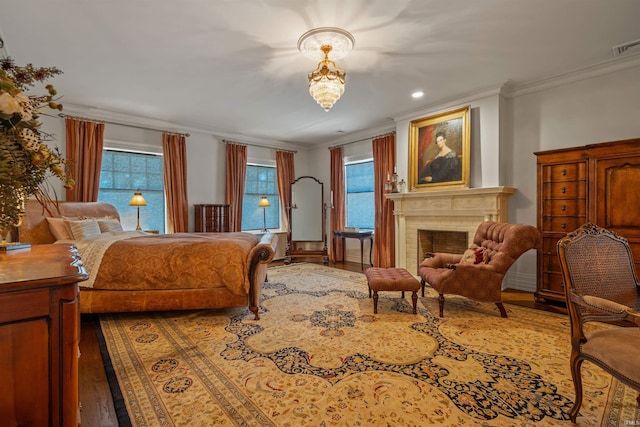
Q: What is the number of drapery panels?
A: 6